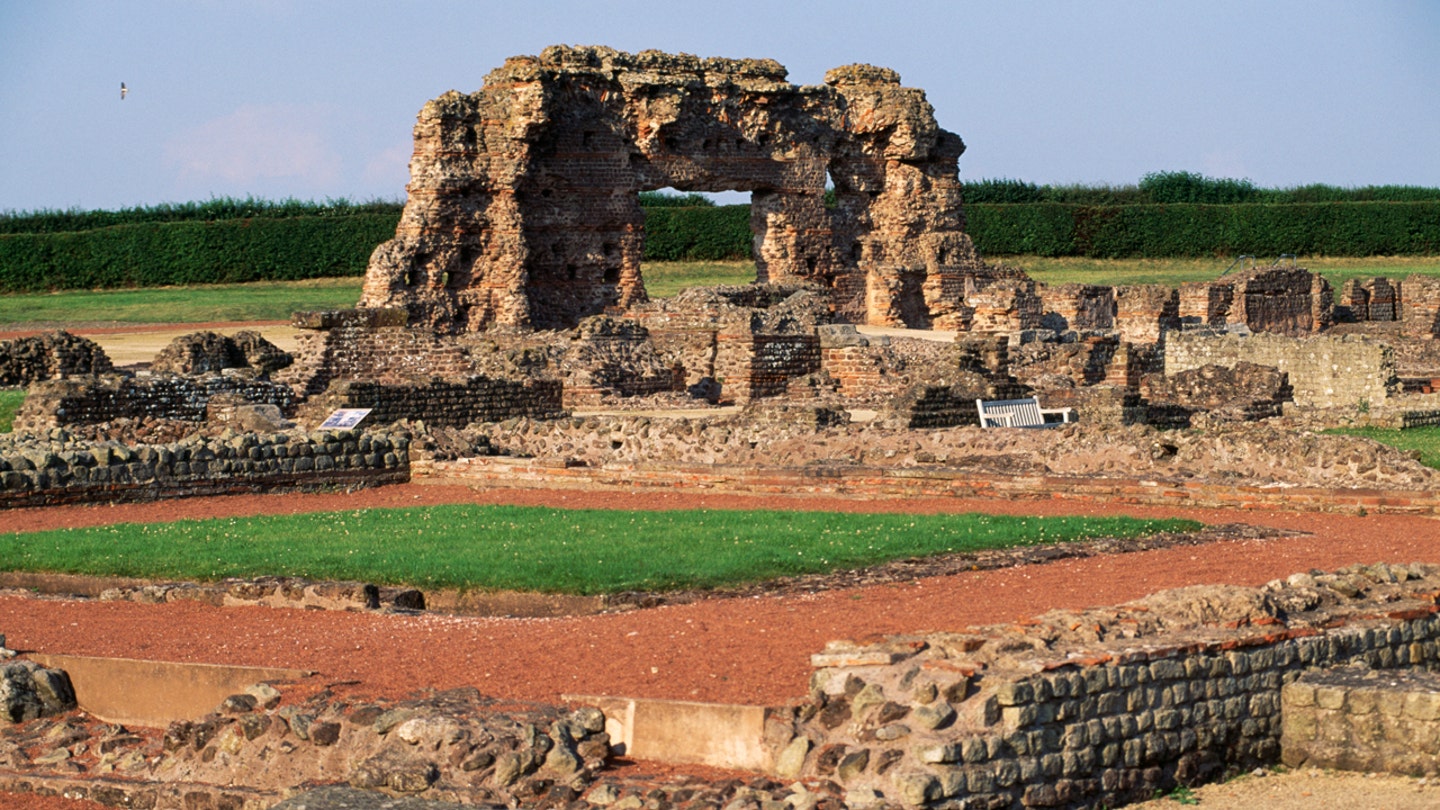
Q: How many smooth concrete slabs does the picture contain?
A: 2